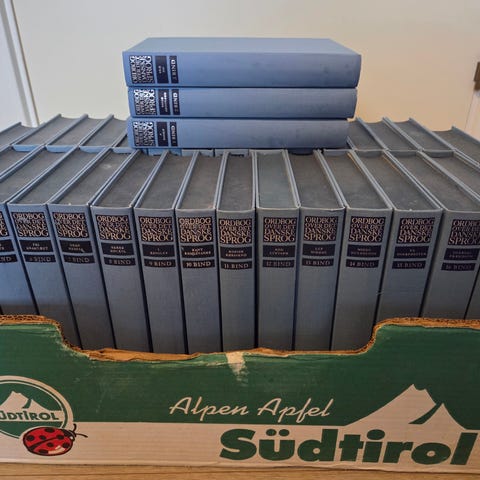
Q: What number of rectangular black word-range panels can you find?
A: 15